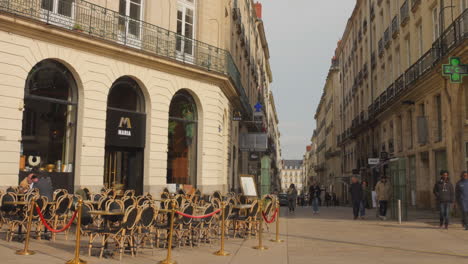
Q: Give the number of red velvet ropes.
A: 3